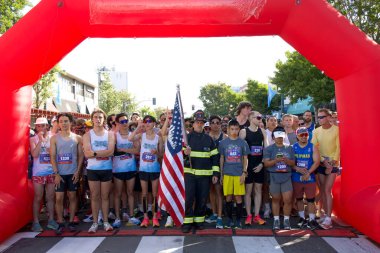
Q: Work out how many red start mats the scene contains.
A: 8